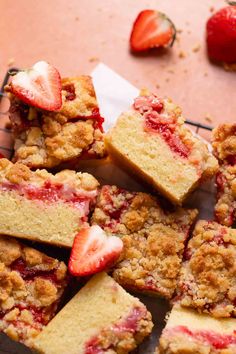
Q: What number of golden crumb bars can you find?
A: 9